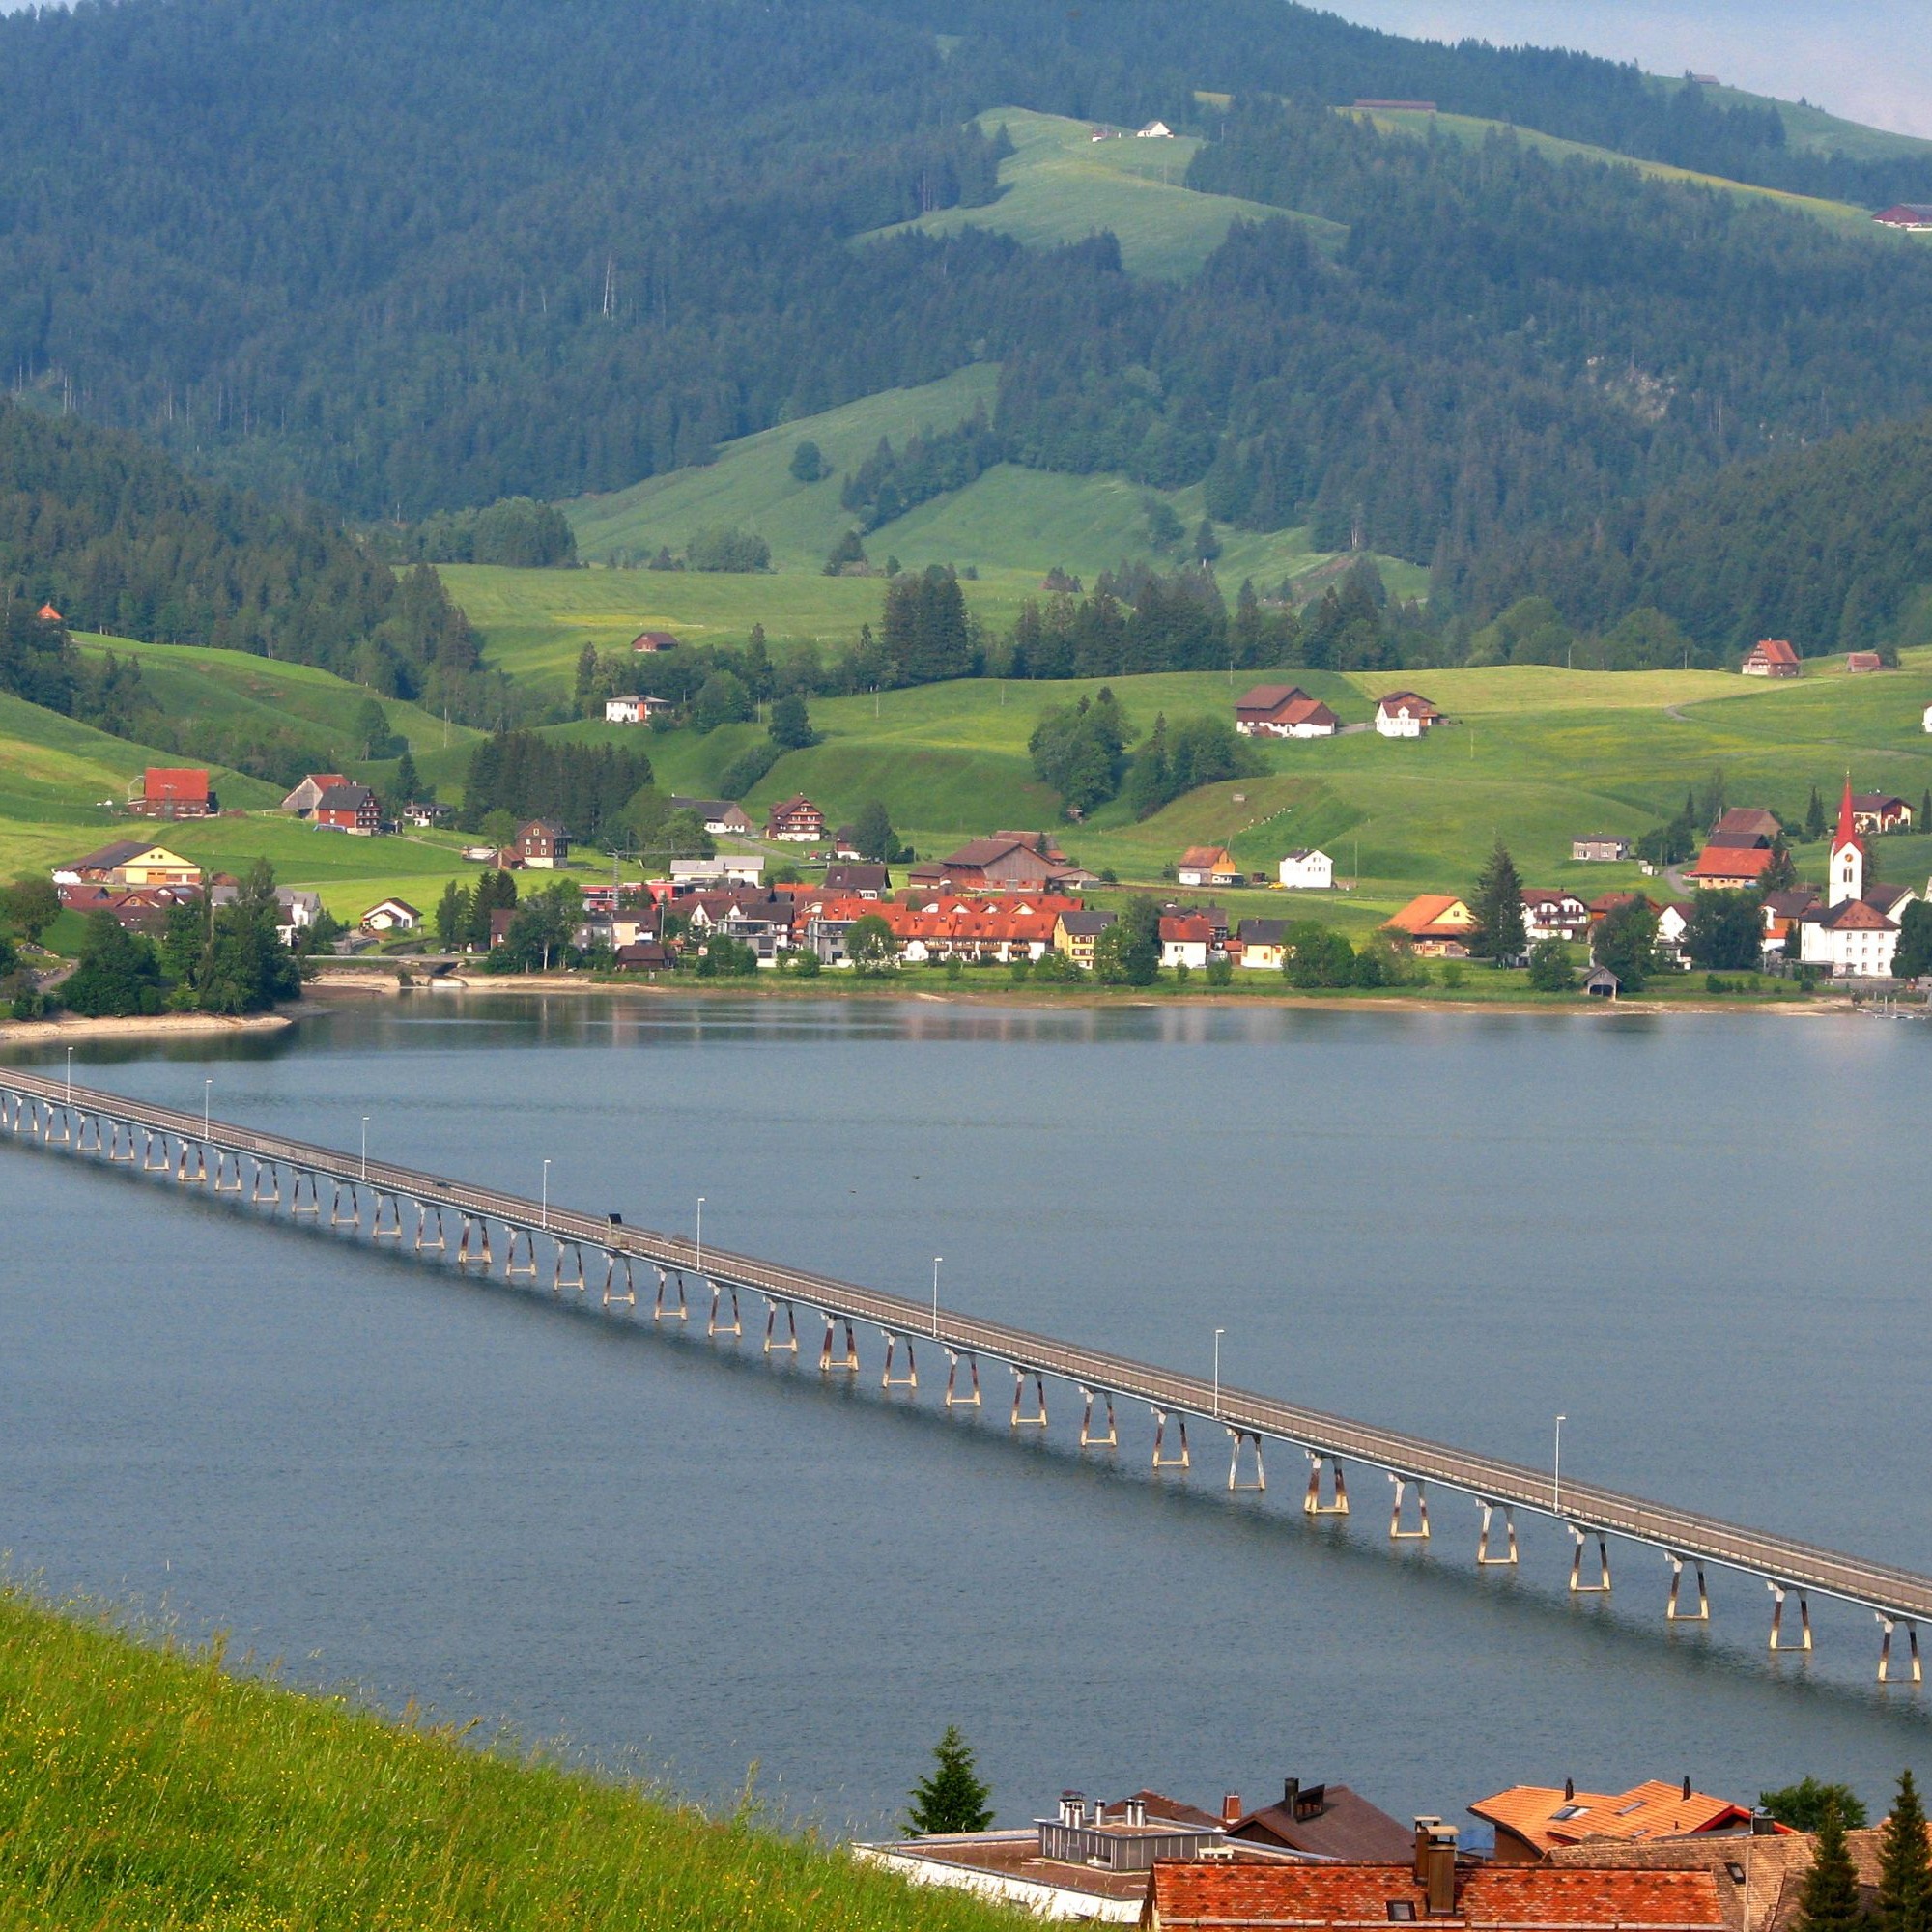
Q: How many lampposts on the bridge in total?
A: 8